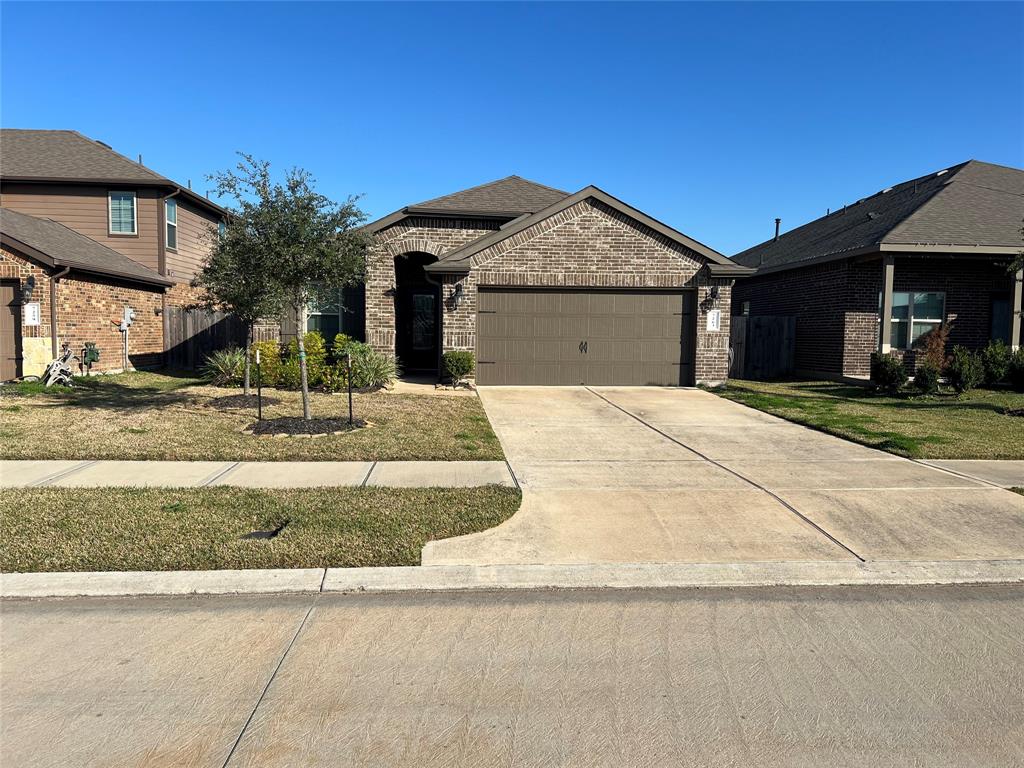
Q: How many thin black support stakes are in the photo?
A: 2